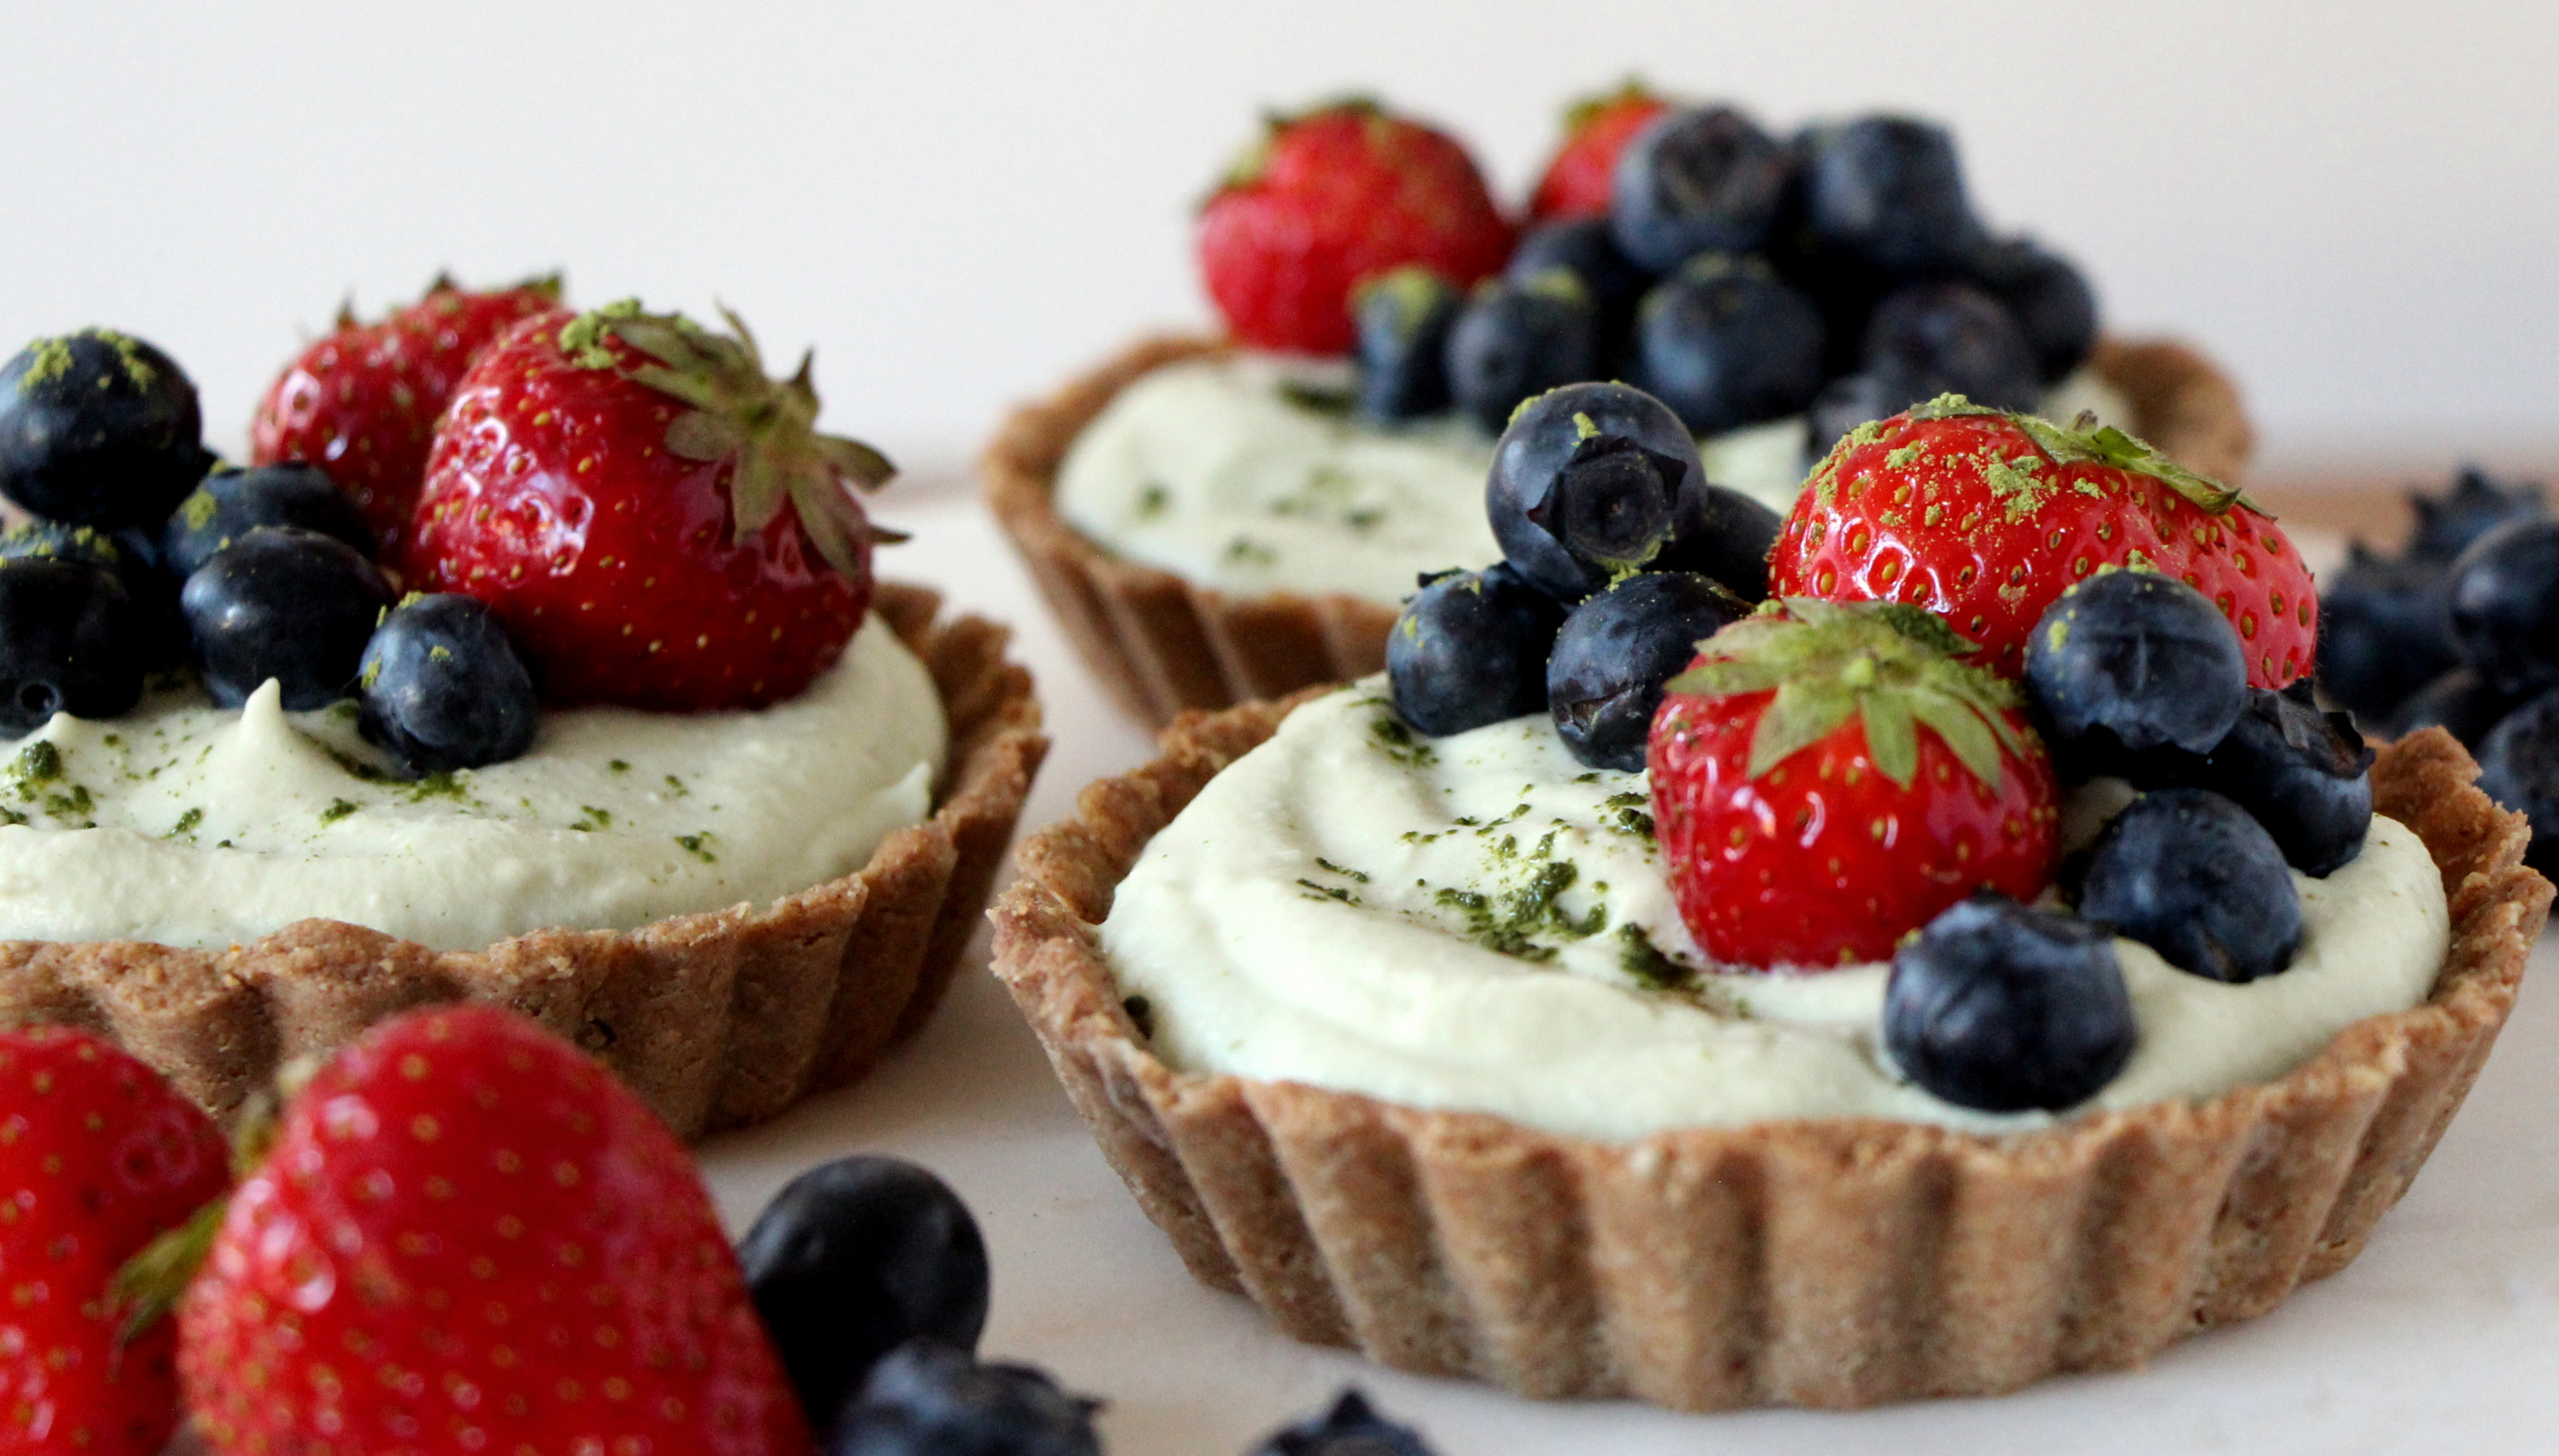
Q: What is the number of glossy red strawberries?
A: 8